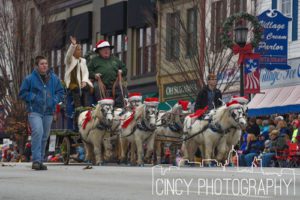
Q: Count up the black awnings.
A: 4